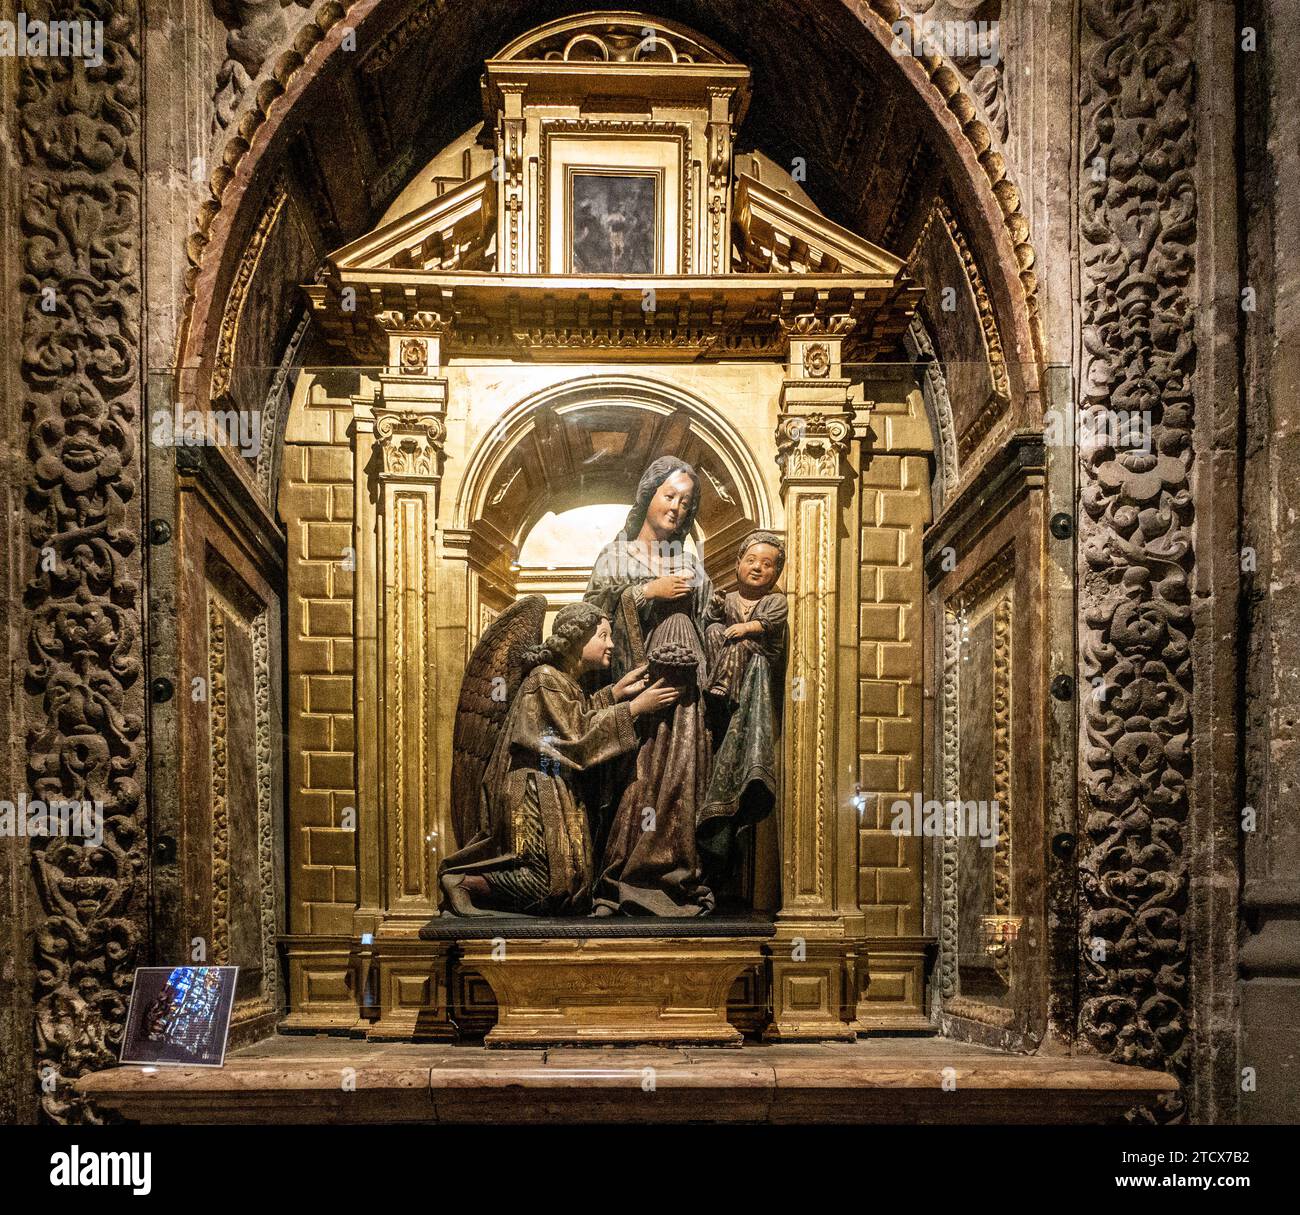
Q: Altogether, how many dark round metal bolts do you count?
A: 6